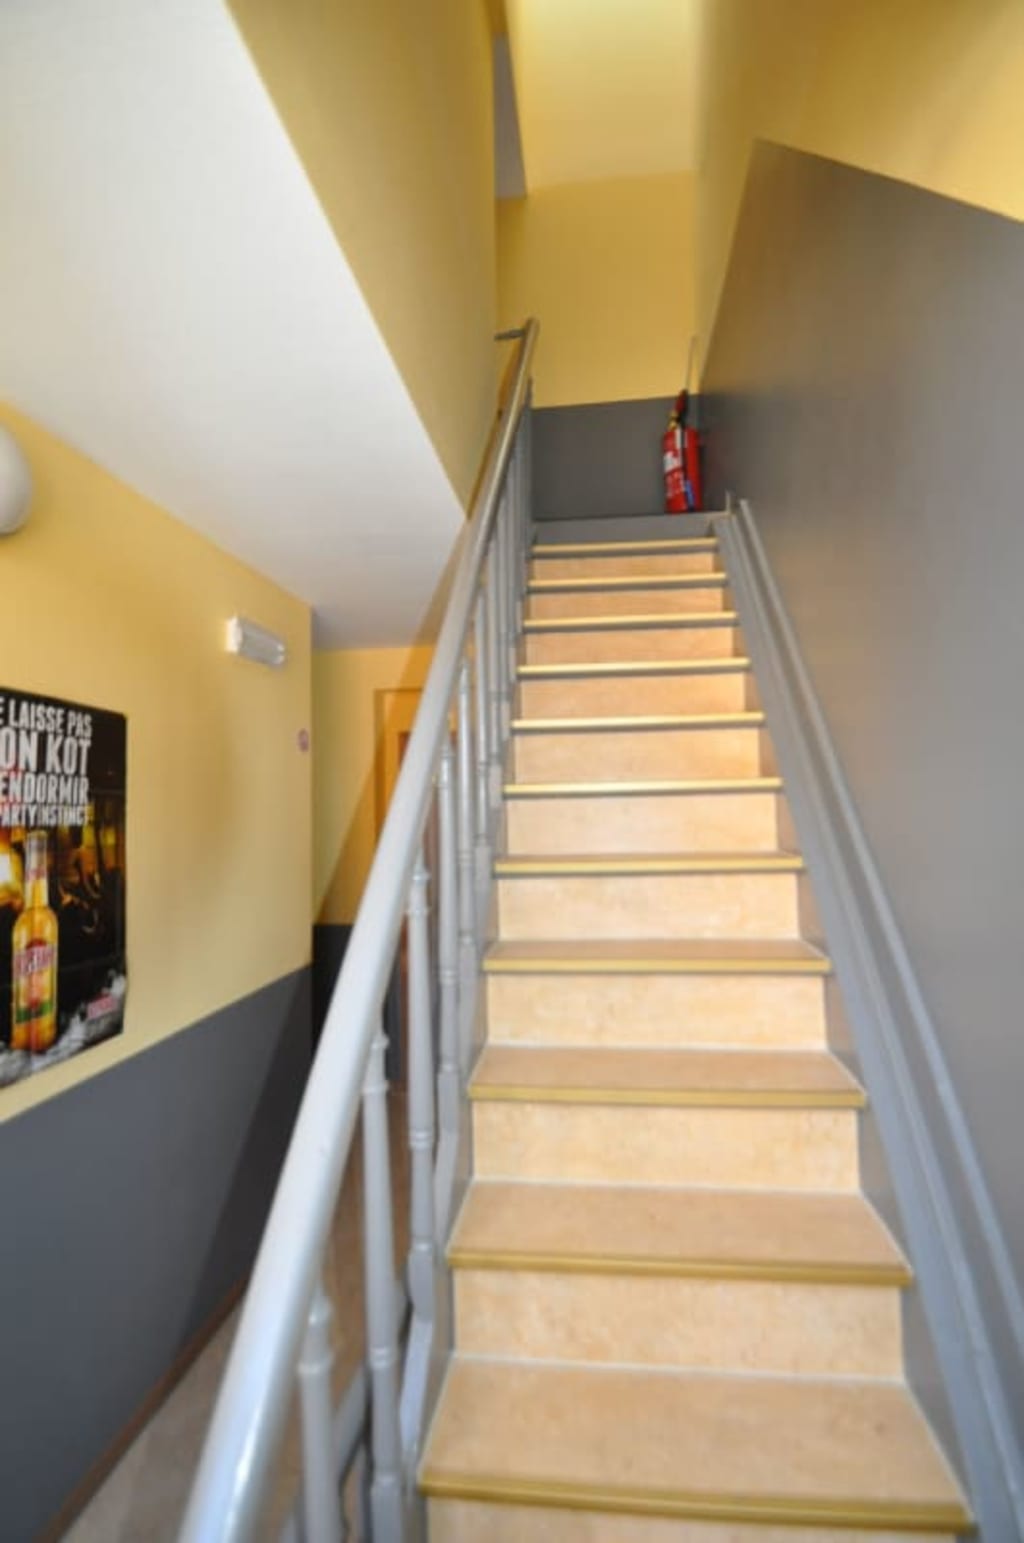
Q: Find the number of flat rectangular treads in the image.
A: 11